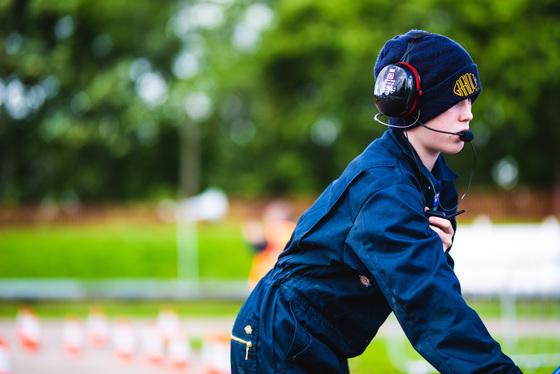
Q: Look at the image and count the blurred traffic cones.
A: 9